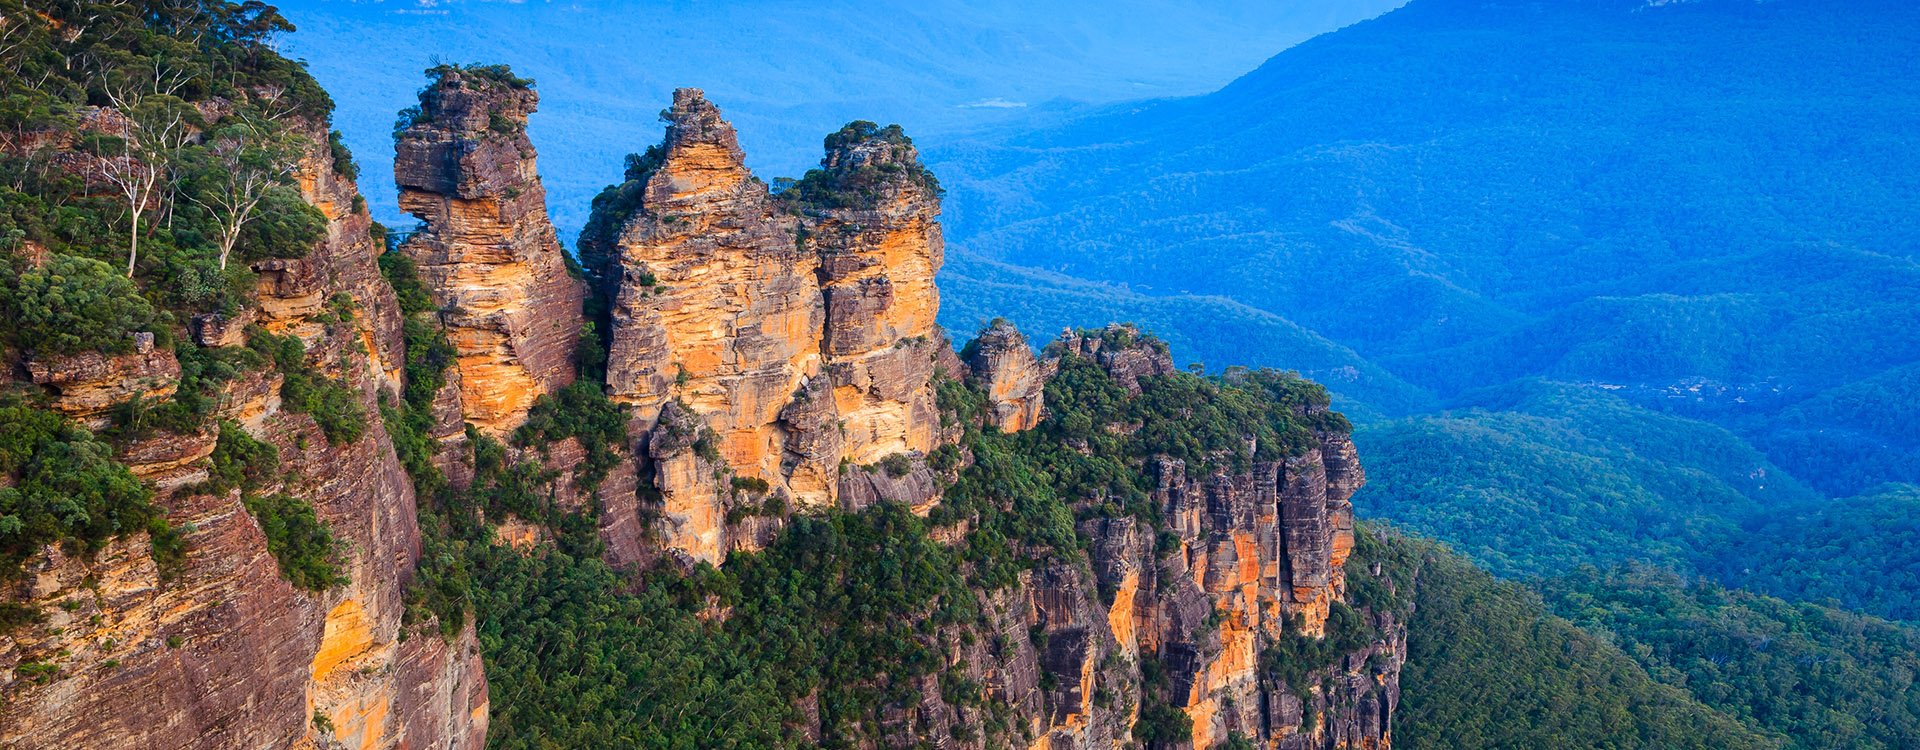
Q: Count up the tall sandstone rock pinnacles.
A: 3